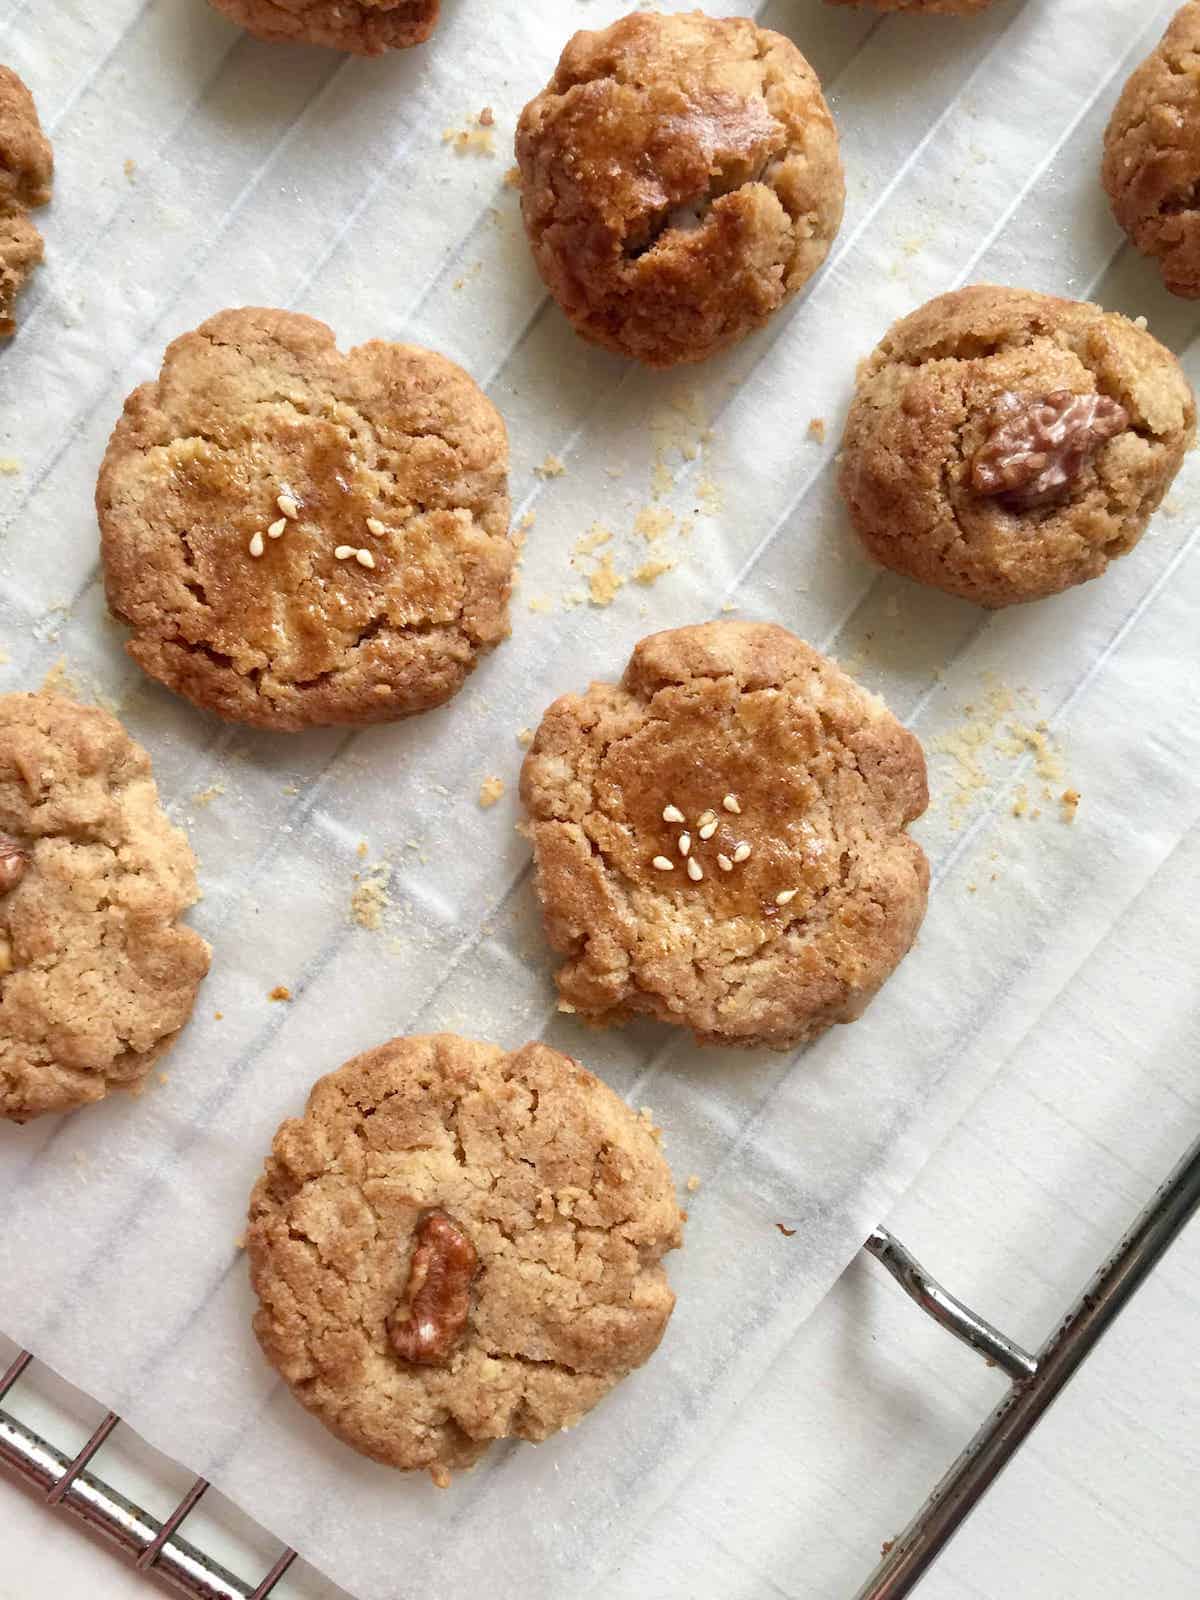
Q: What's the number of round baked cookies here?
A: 10